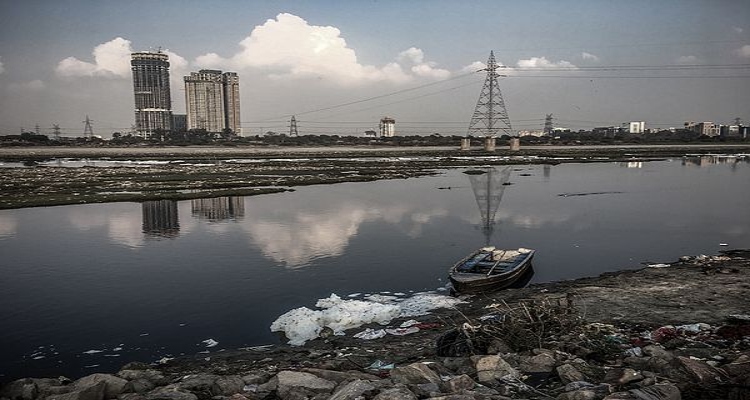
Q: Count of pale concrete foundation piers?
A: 3